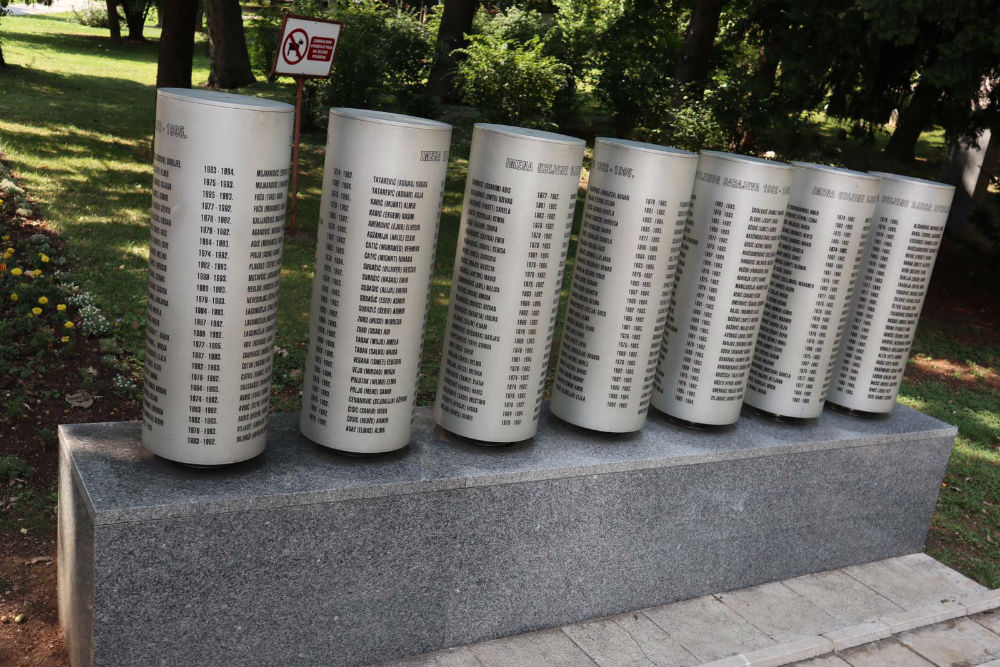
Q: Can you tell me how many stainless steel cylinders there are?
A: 7